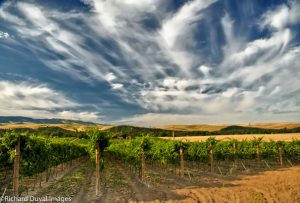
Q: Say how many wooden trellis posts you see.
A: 8